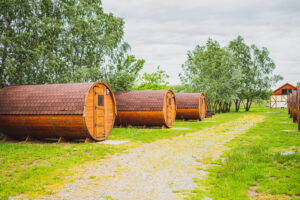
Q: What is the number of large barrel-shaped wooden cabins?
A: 3